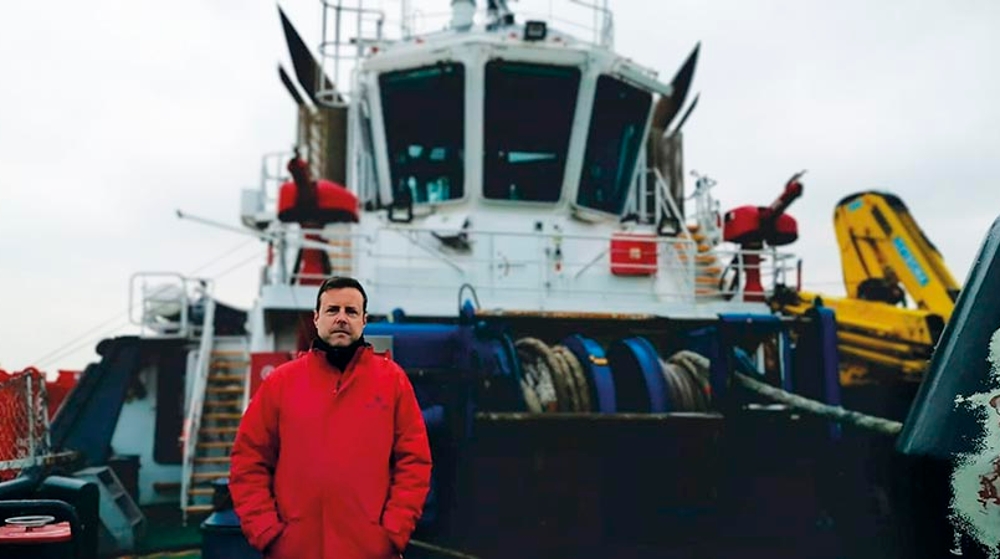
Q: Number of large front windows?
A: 3